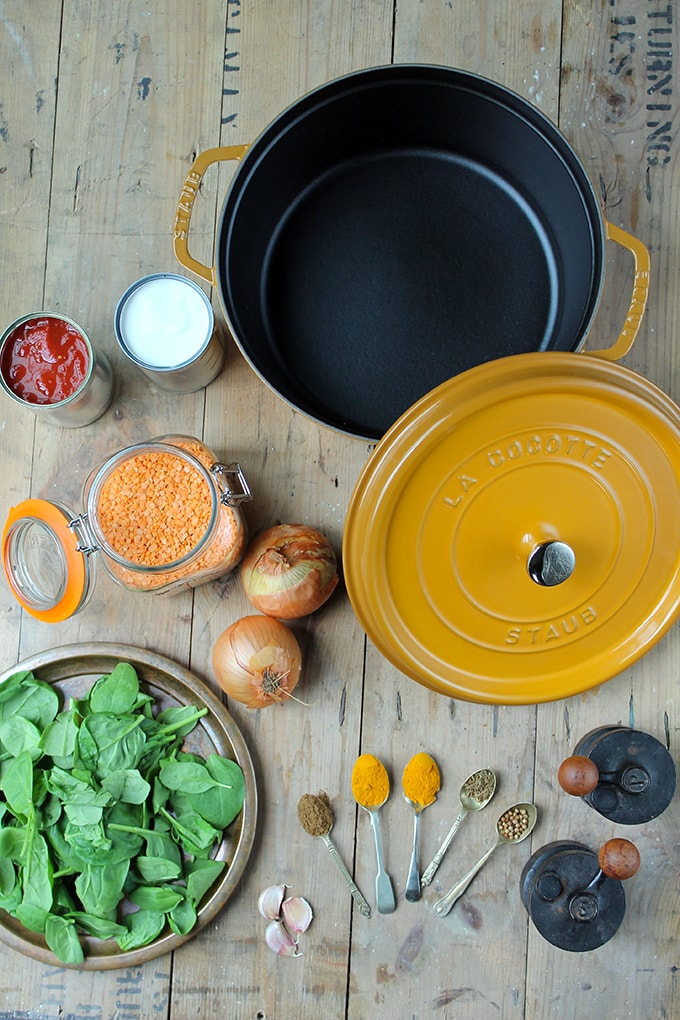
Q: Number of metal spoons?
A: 5